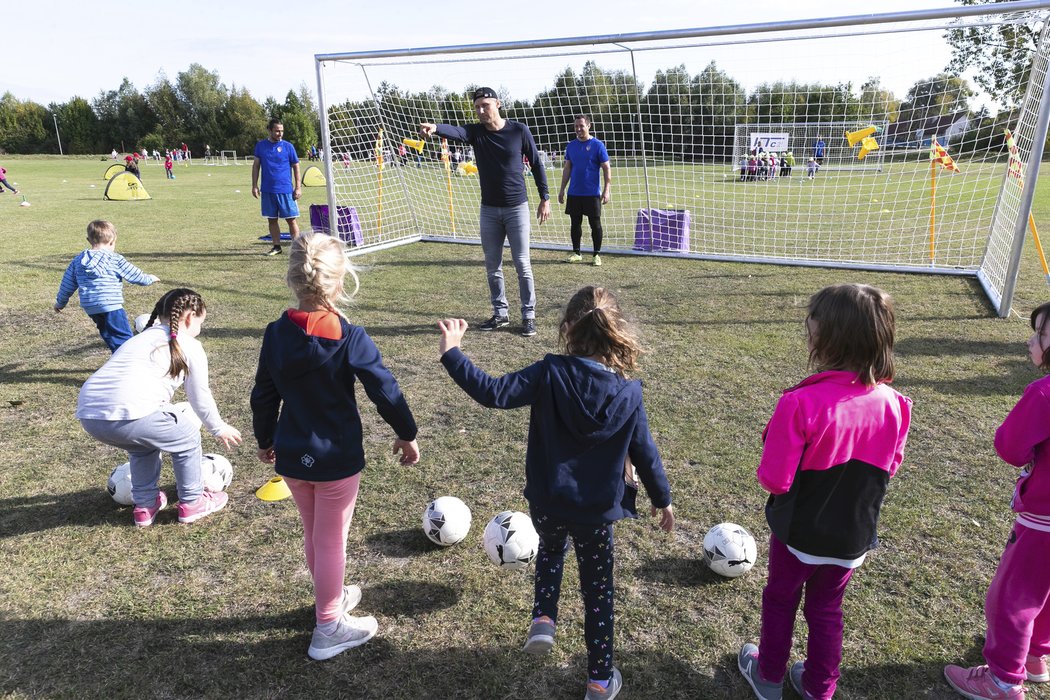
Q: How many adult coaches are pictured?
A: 3